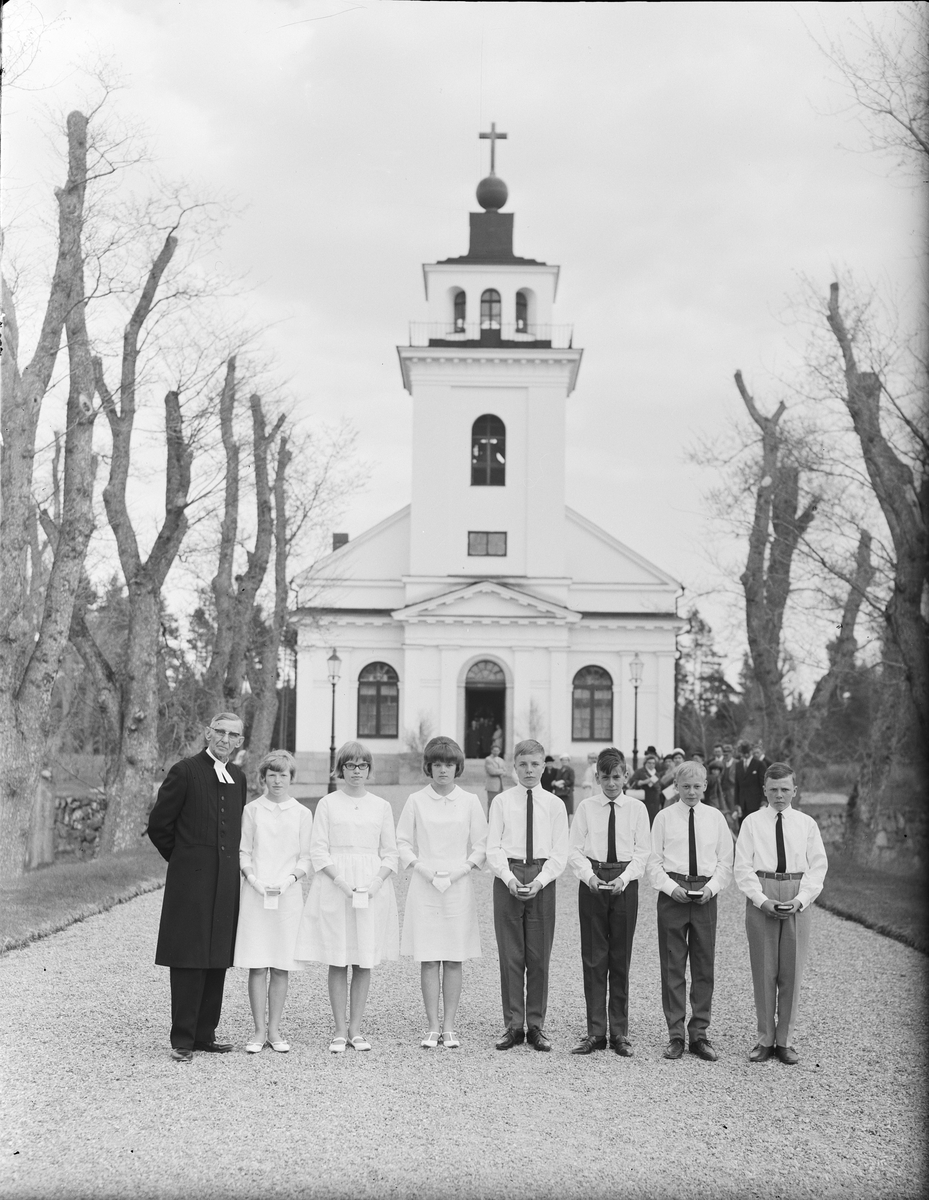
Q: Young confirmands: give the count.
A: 7